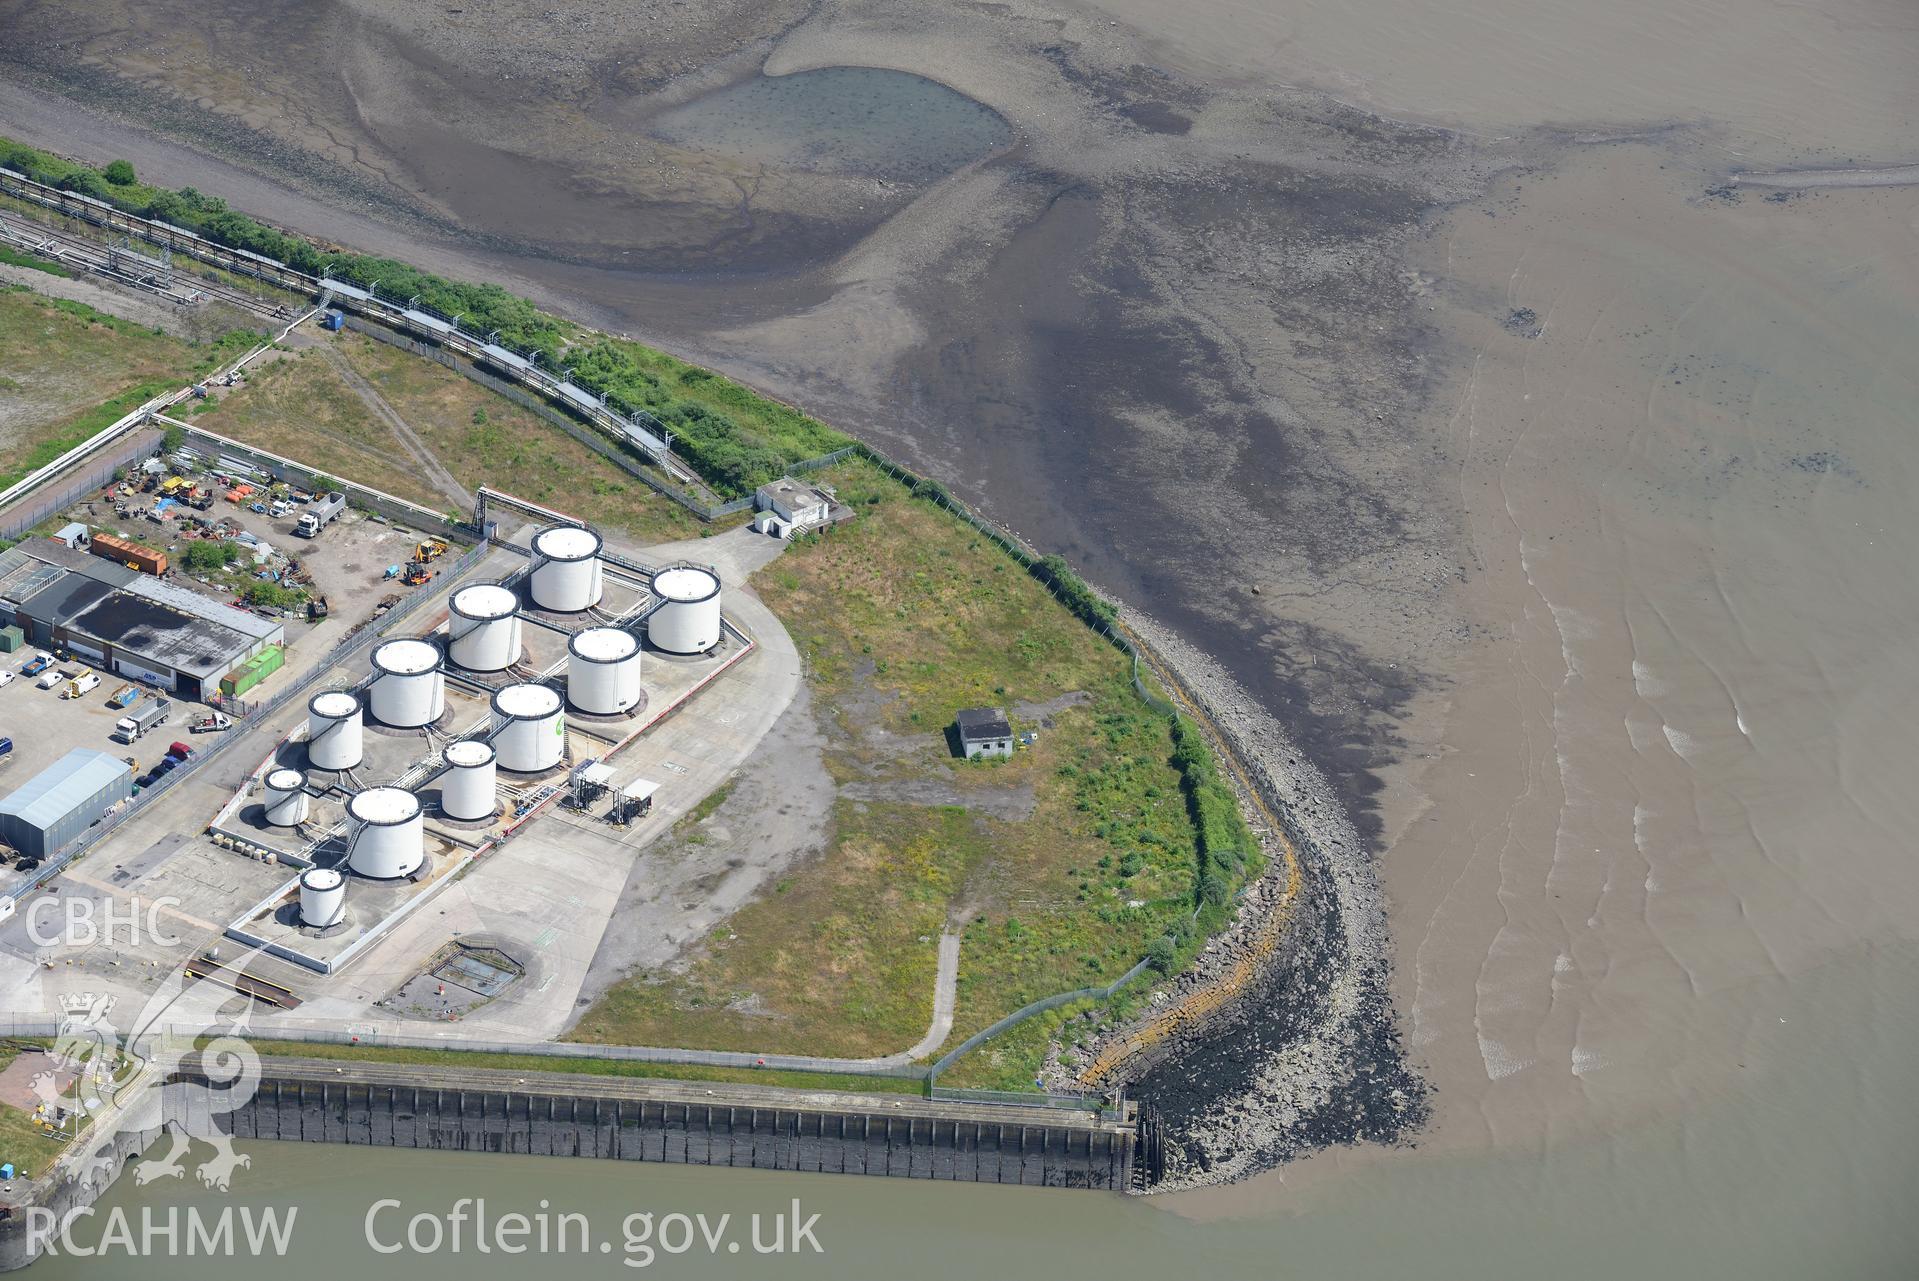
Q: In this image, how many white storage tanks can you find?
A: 11